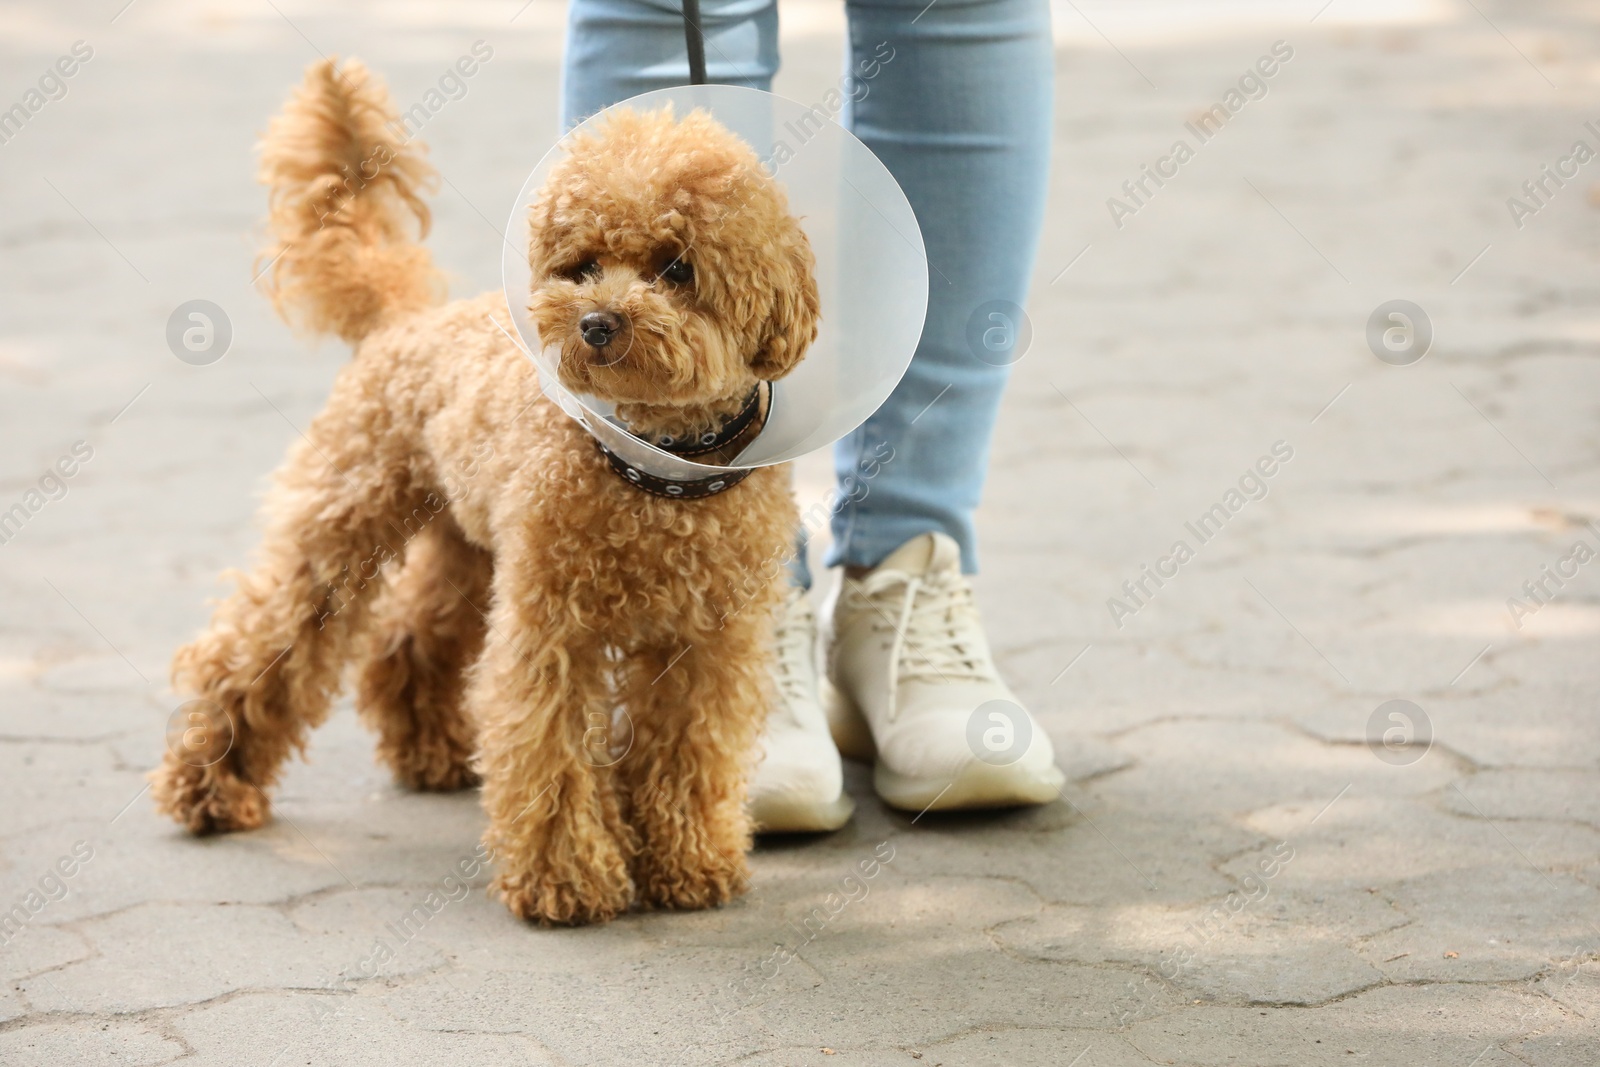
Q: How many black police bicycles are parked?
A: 0